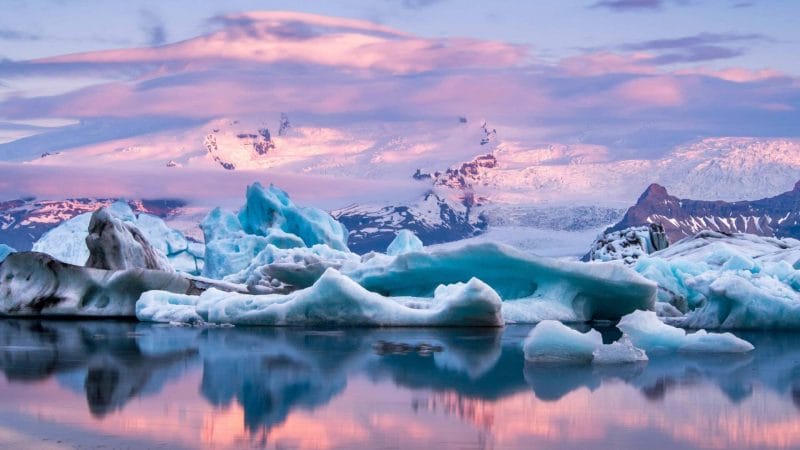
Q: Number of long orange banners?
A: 0